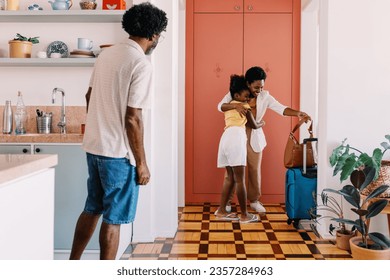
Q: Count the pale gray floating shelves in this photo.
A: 2